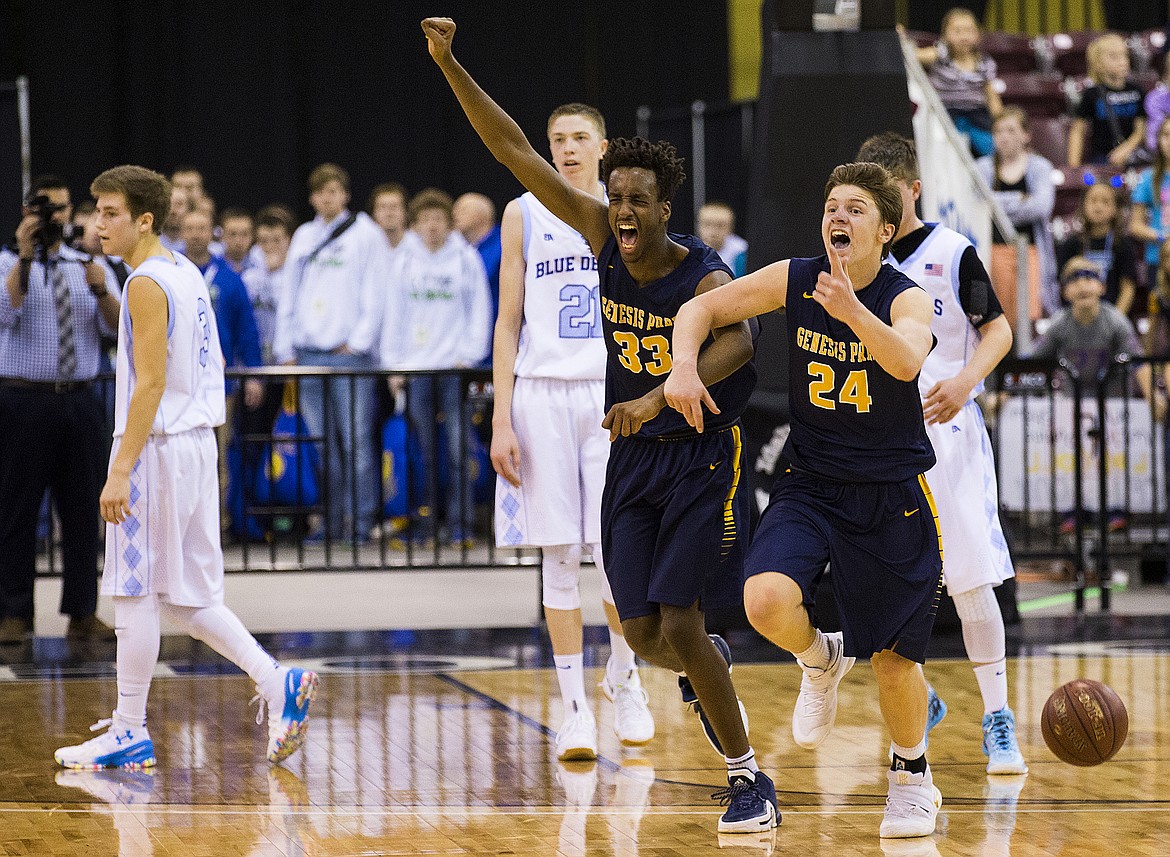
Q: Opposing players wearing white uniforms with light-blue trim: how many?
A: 3